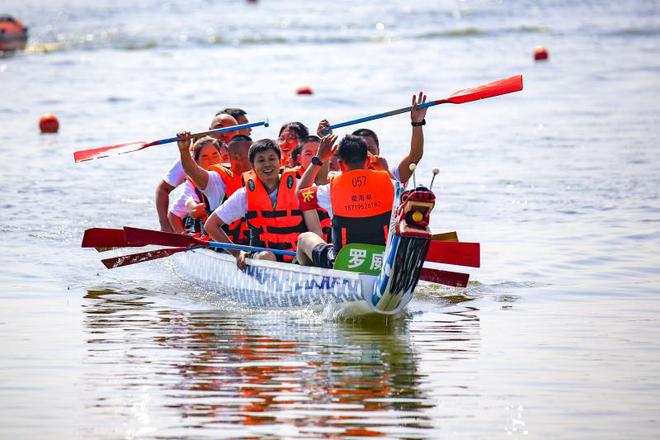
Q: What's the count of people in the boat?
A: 11